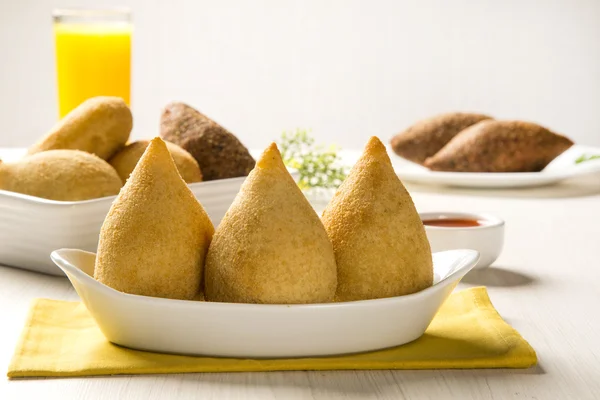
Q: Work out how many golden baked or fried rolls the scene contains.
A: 6